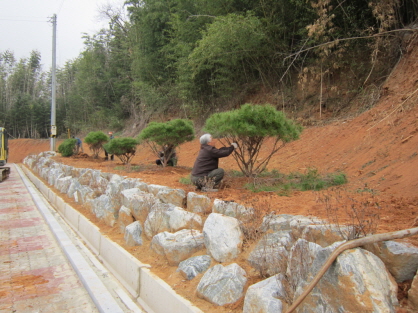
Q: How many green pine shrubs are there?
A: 5